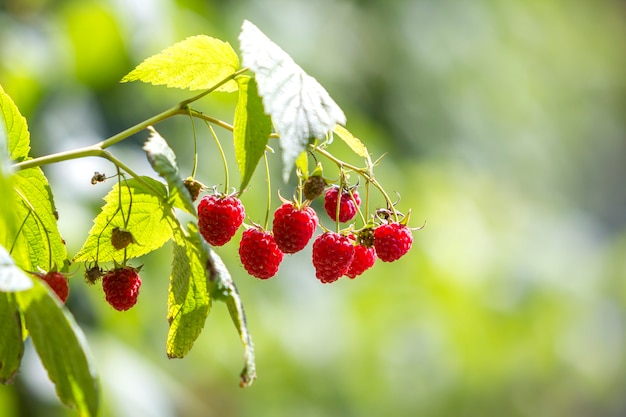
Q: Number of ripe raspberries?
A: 9